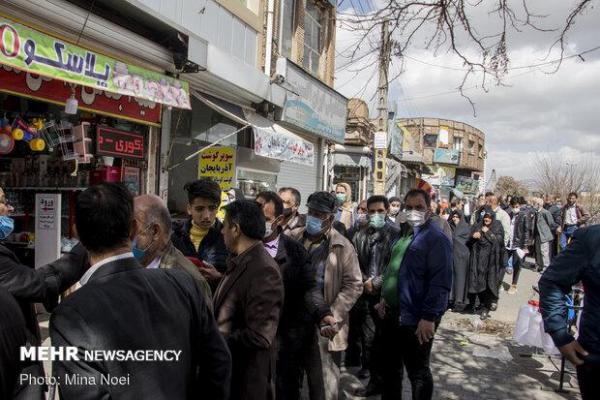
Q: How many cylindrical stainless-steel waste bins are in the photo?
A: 0